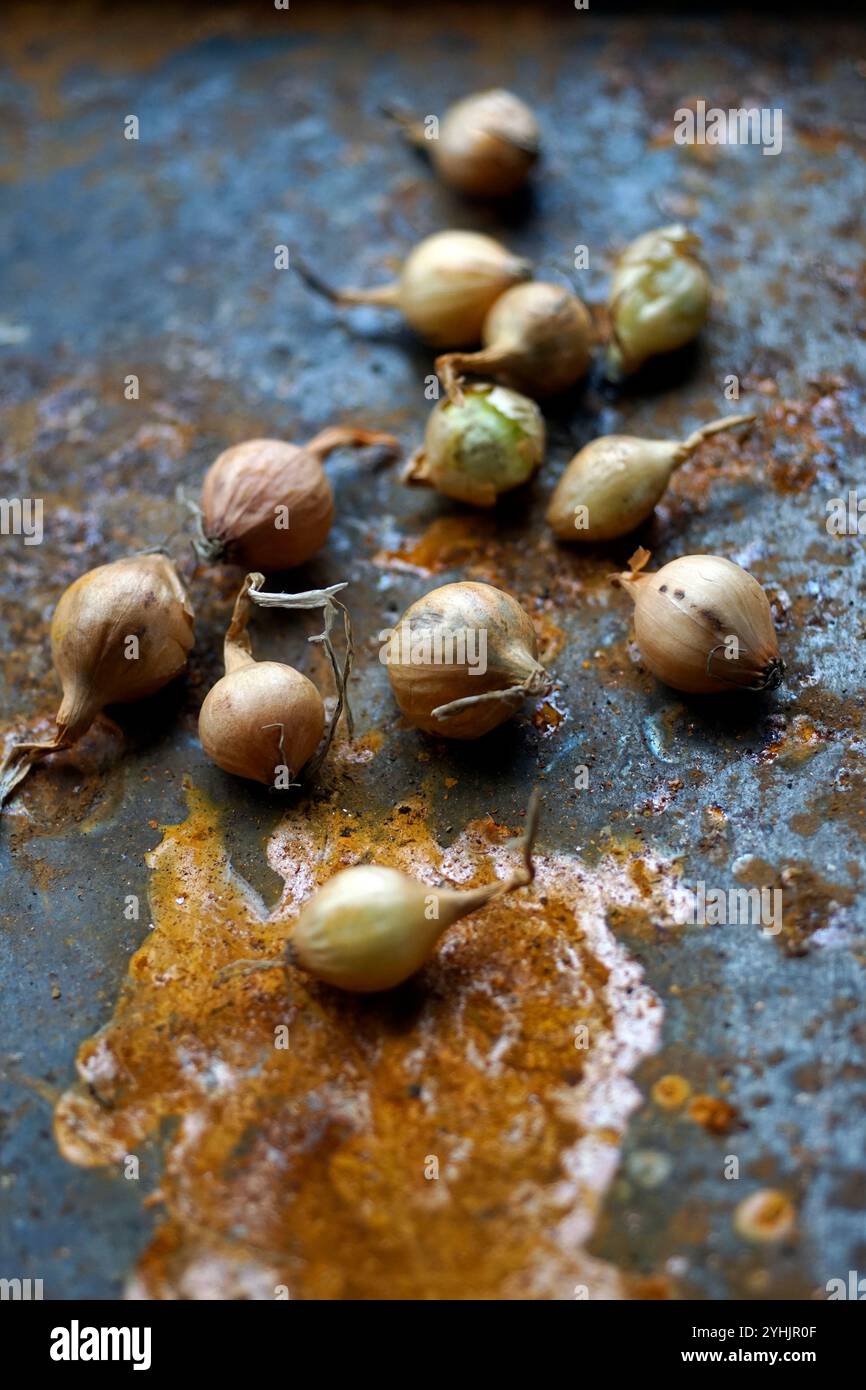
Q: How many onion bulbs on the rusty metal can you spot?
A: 12